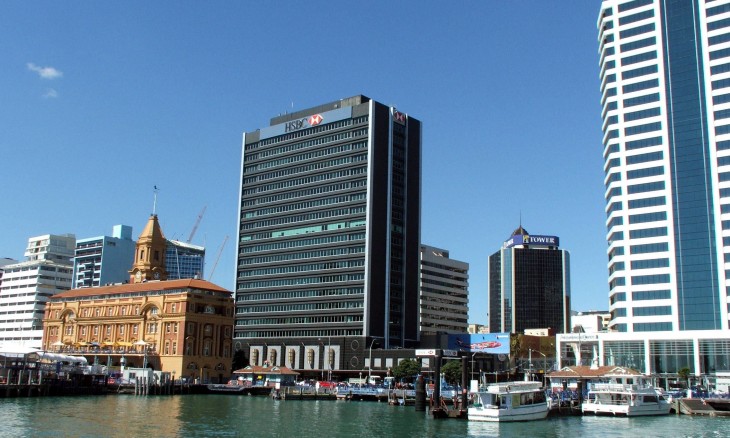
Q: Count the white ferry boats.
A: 2